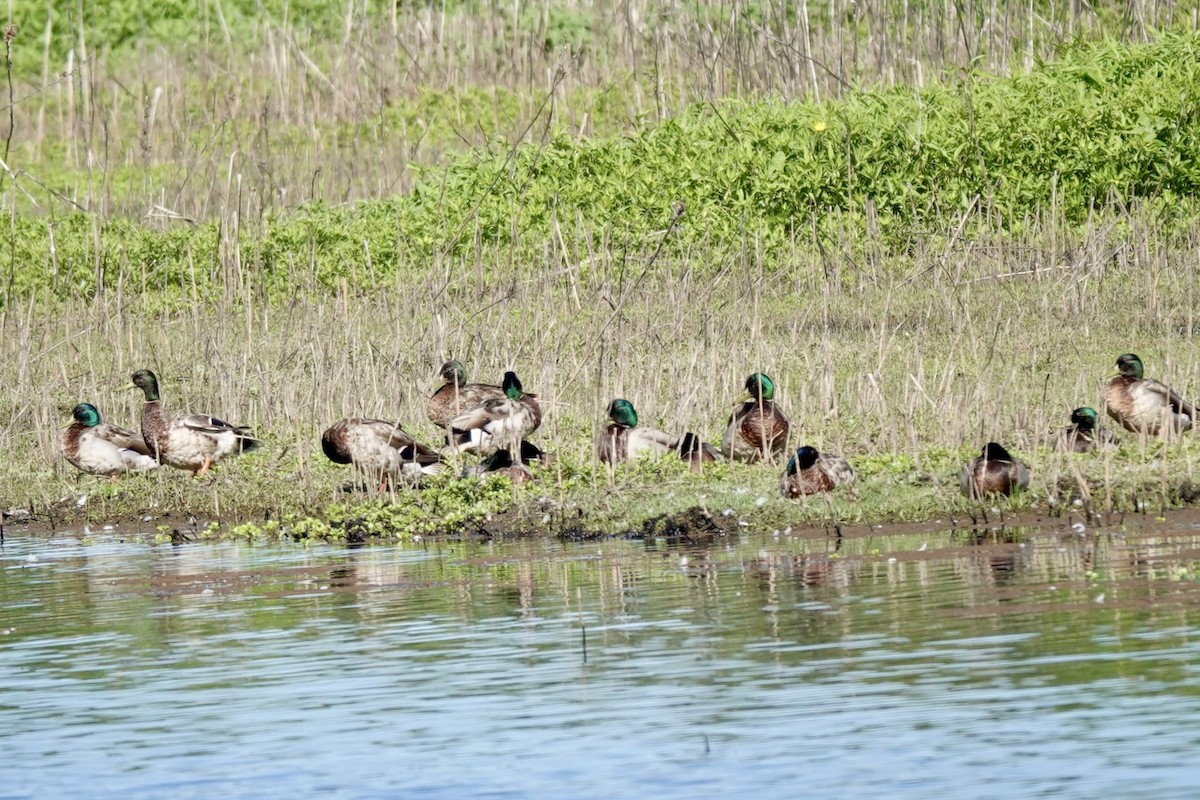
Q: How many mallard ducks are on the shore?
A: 13